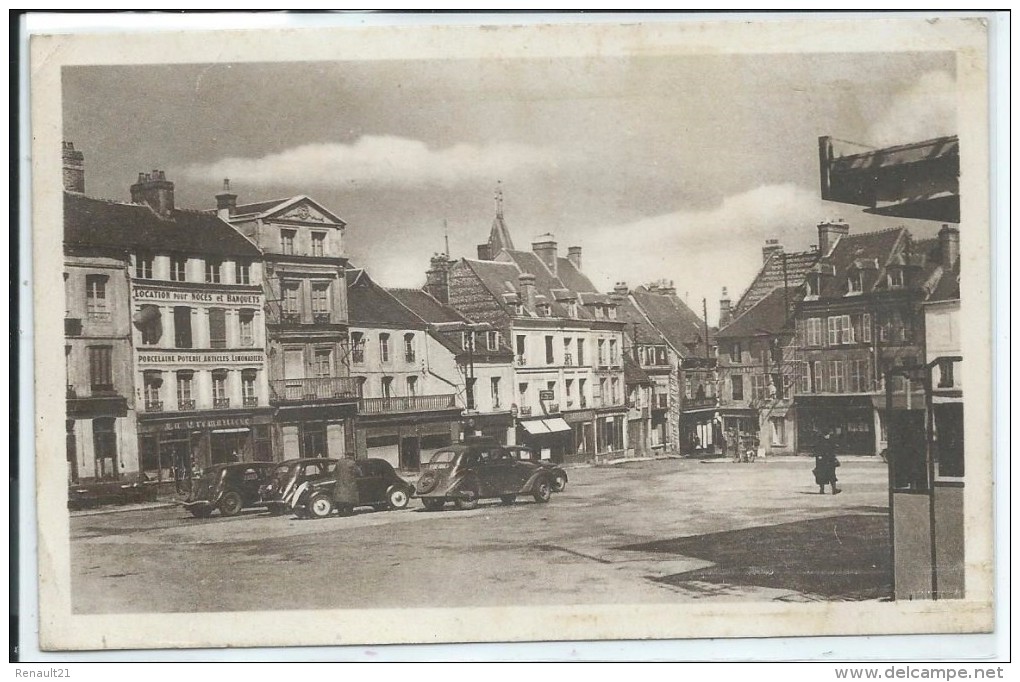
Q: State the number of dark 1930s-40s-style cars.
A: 5